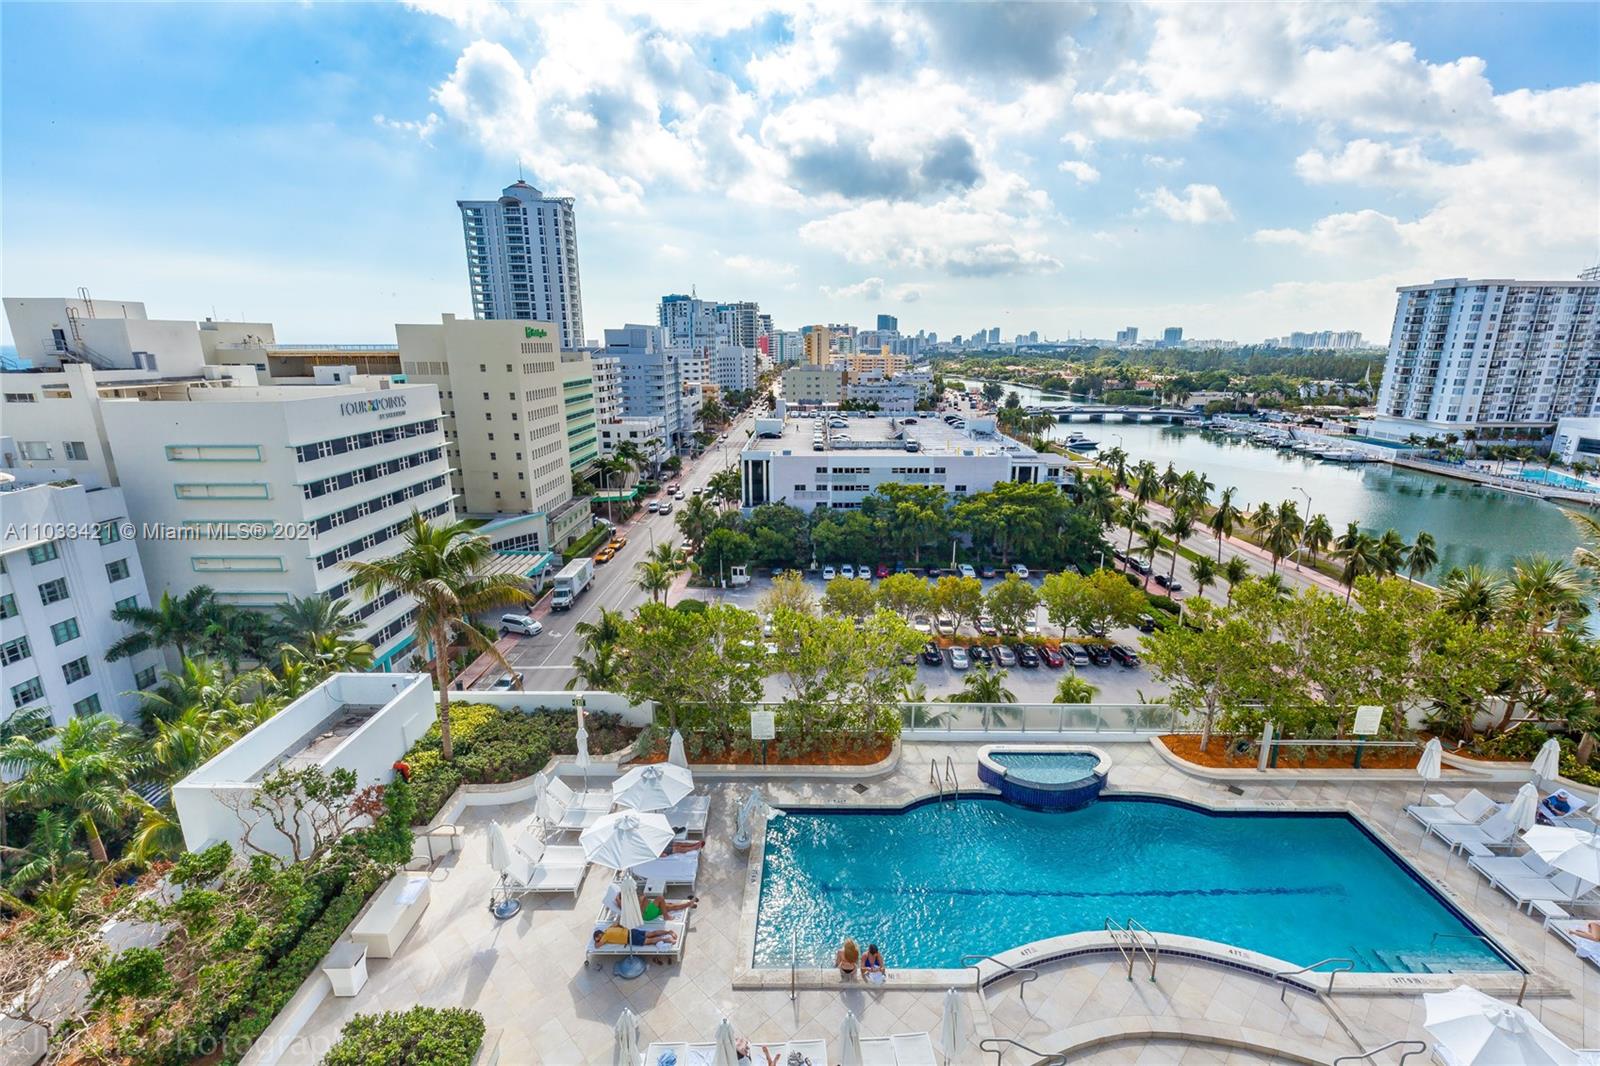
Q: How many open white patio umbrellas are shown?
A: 4